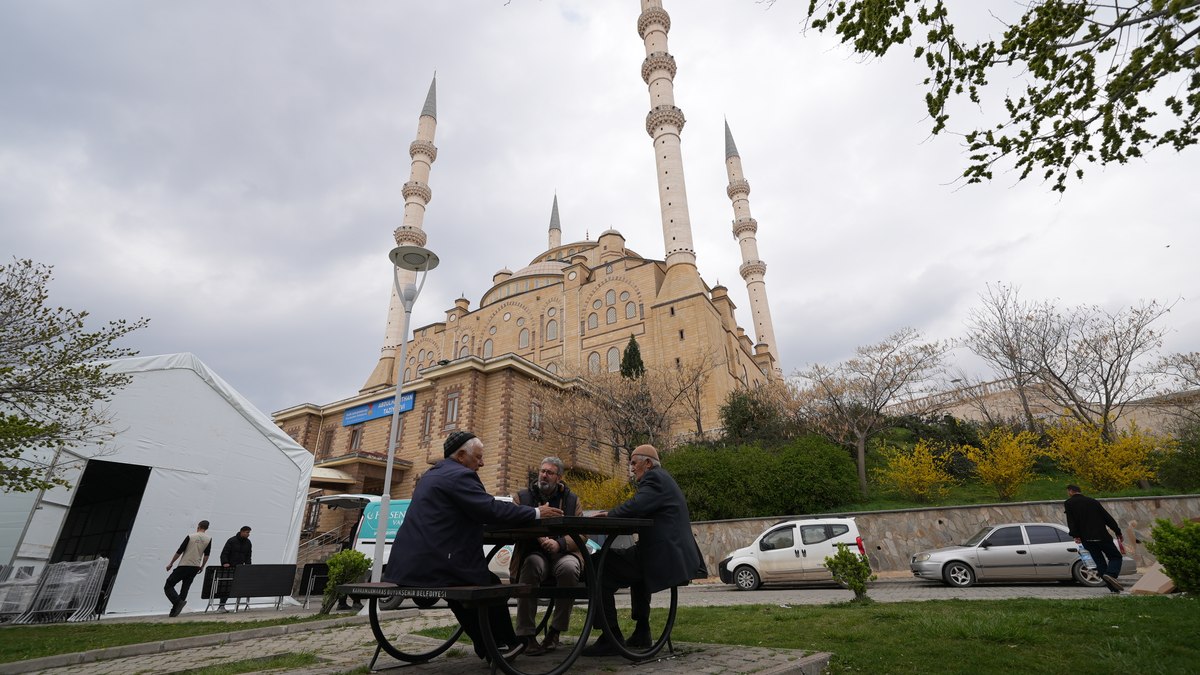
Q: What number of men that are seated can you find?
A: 3